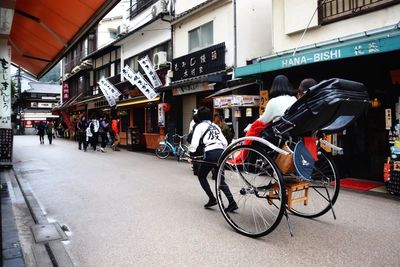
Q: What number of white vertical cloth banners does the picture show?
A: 5